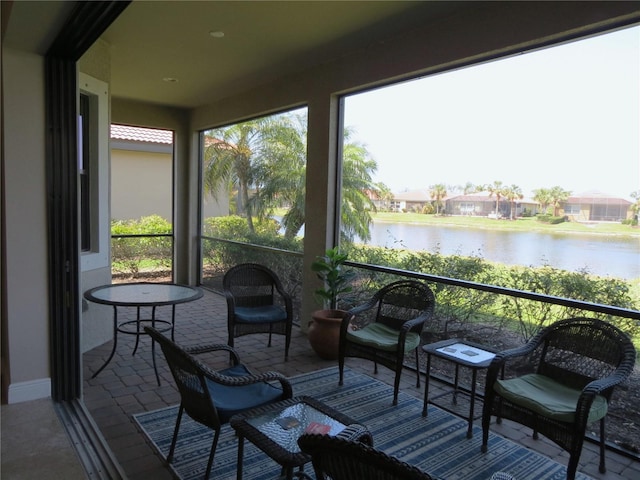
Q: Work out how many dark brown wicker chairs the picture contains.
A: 5